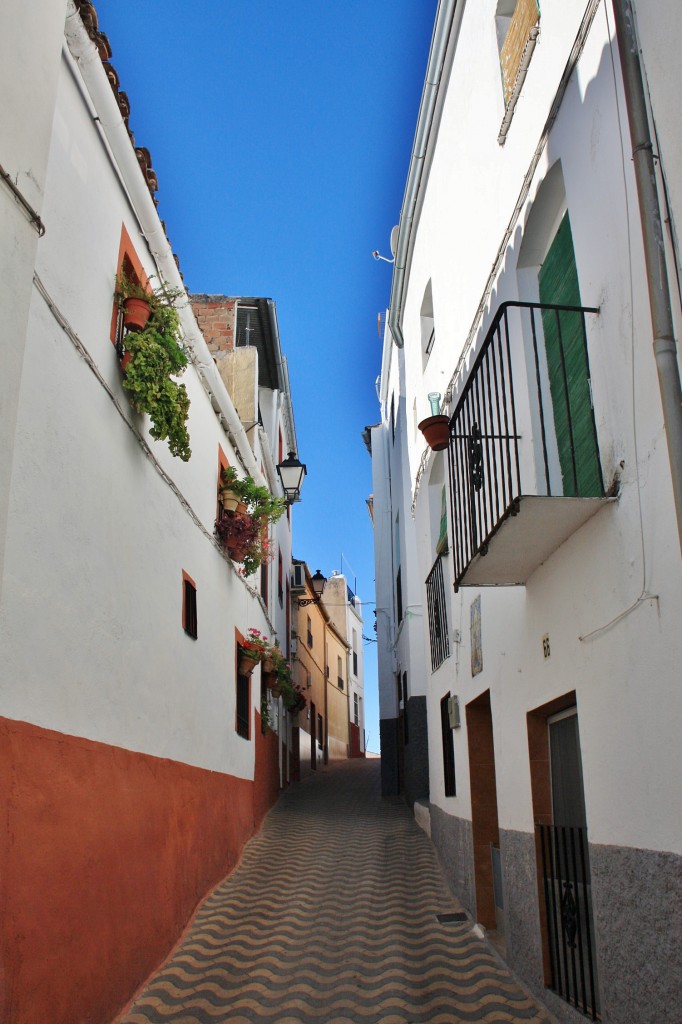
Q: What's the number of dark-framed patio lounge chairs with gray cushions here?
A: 0